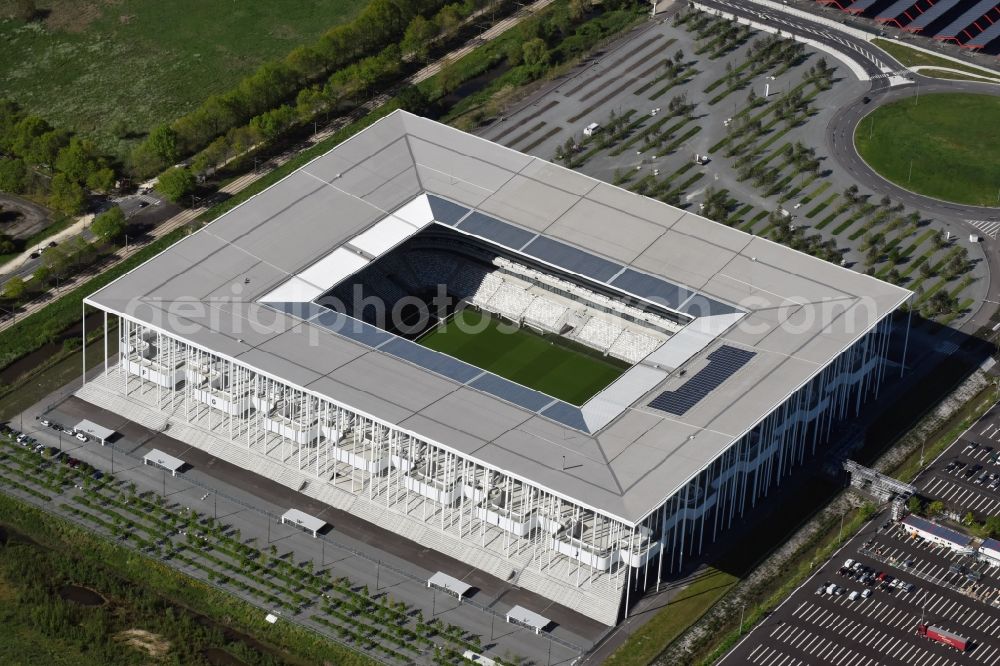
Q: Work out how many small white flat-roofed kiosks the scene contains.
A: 5